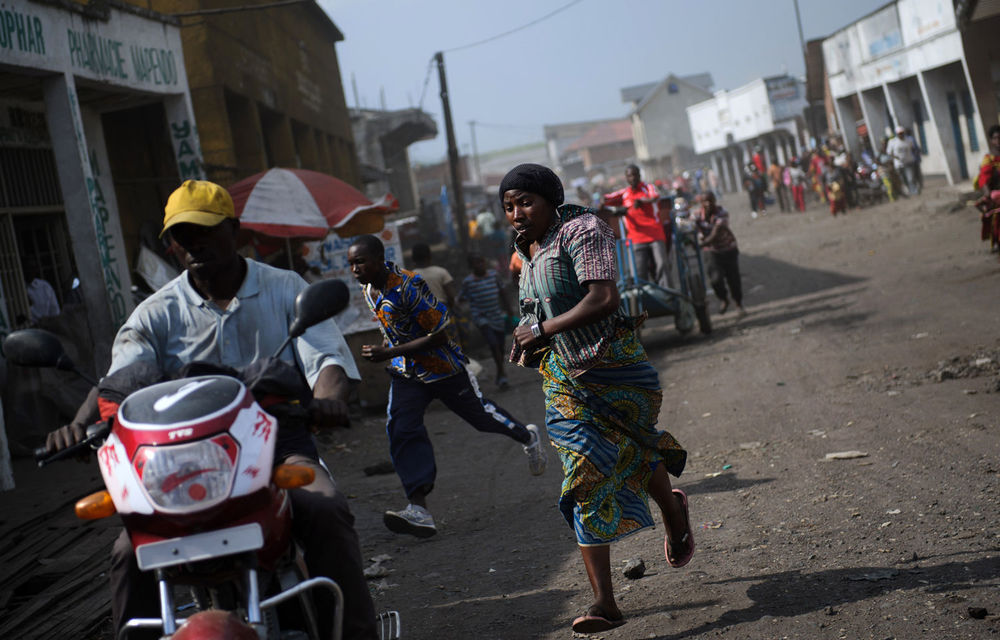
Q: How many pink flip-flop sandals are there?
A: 2